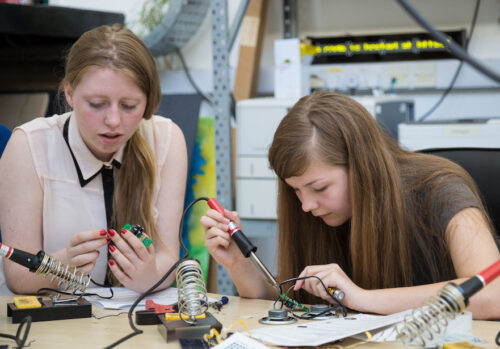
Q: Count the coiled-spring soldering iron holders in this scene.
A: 3